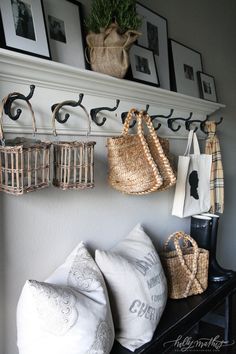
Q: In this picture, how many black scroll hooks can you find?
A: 8